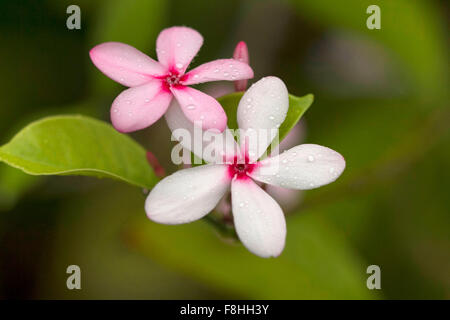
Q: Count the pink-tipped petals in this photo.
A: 5